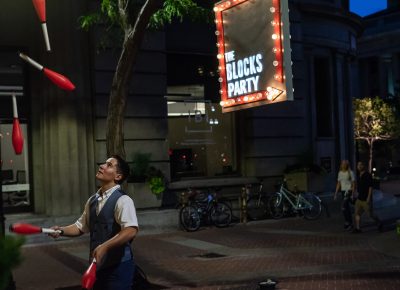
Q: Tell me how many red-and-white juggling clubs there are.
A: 5